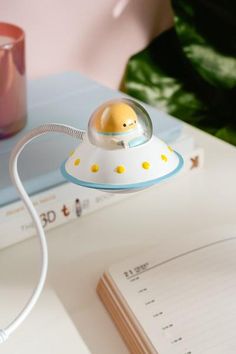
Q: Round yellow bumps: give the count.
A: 7